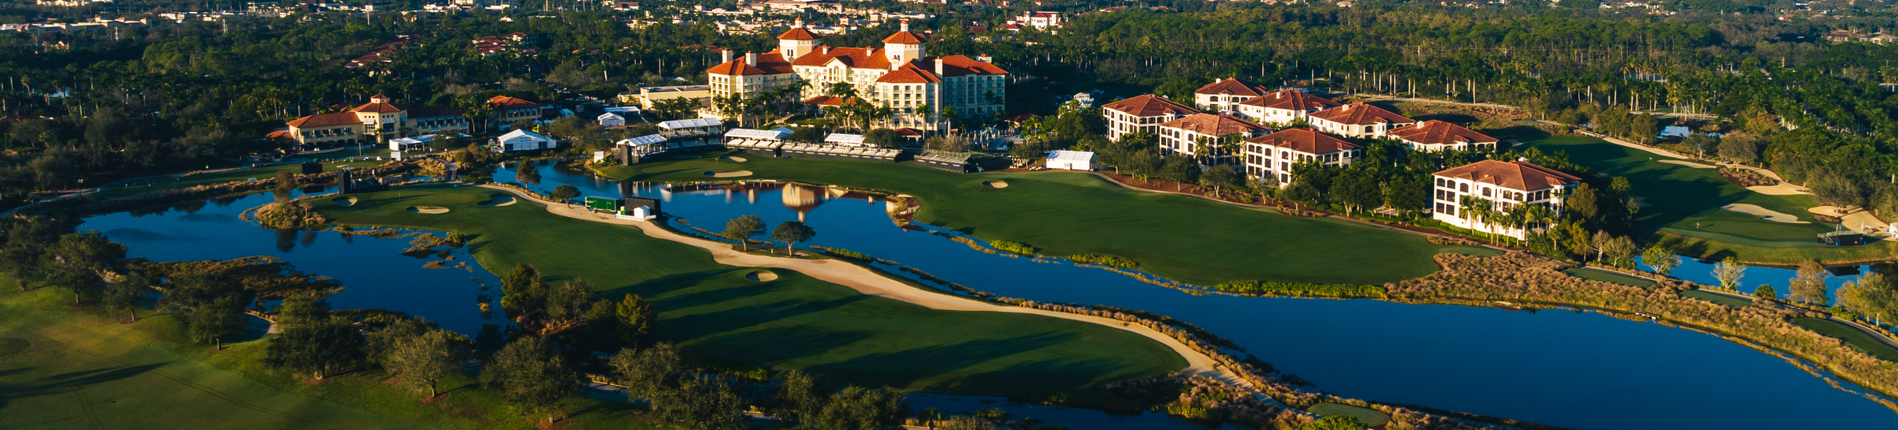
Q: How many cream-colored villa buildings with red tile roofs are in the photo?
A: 8